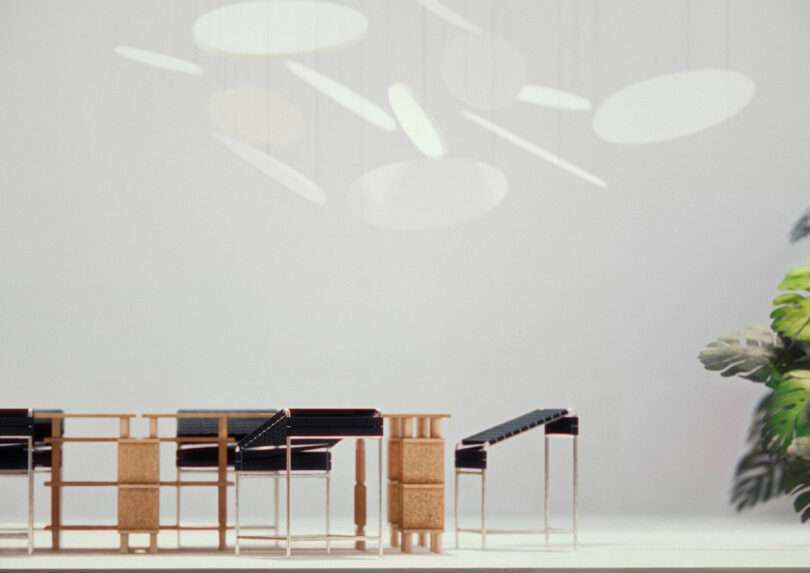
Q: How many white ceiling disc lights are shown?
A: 12